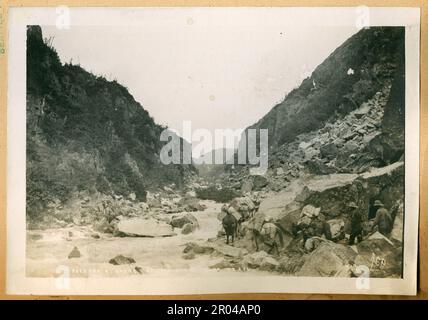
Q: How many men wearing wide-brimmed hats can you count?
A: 2